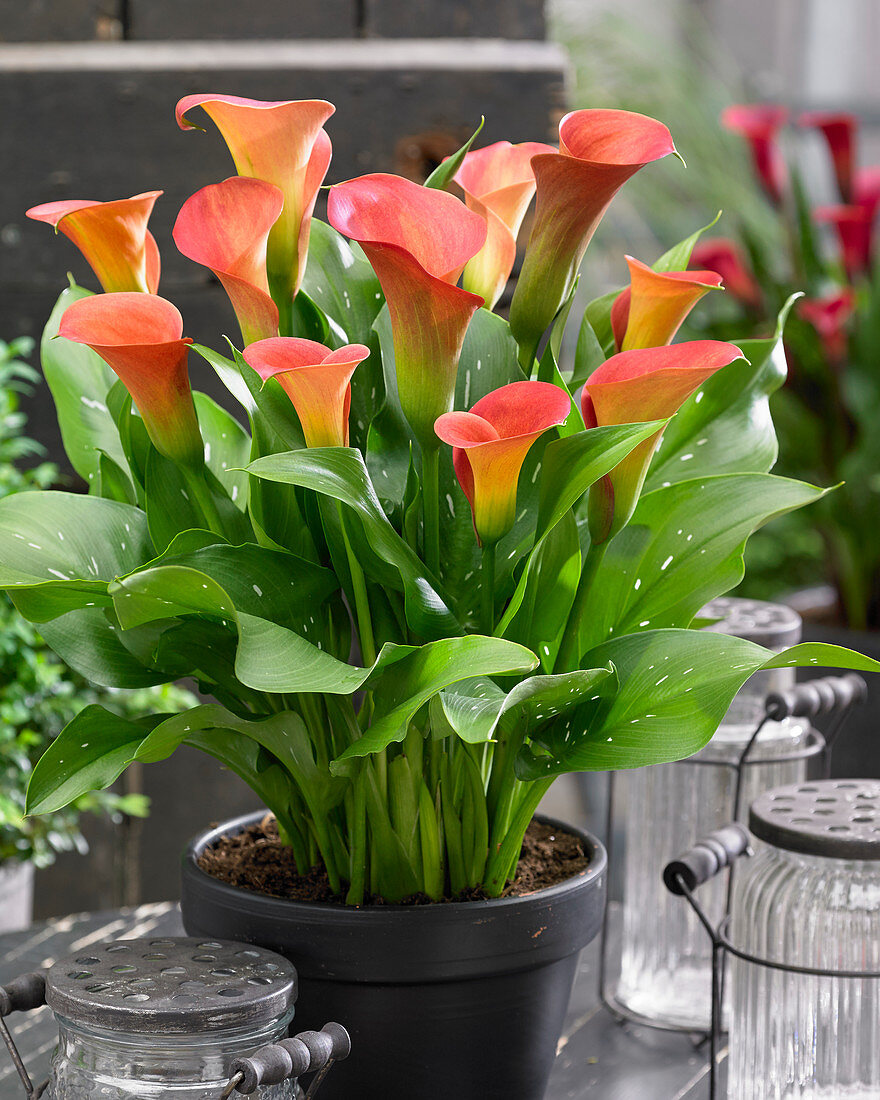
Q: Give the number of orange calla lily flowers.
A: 11